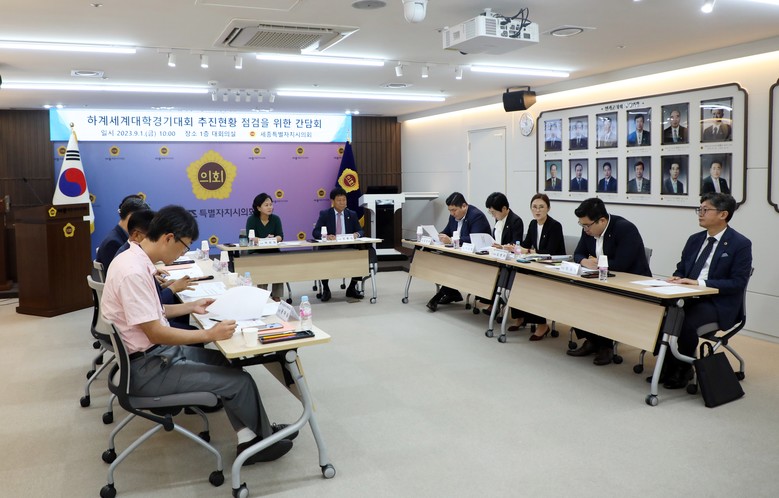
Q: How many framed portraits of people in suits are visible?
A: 12